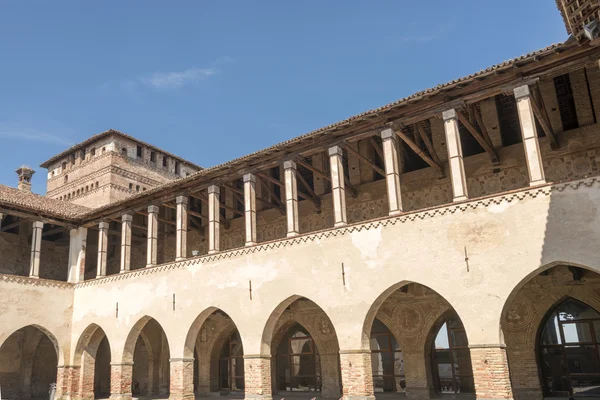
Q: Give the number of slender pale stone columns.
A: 12